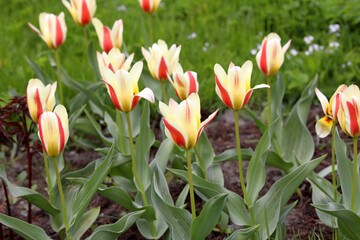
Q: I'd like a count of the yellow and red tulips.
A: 15